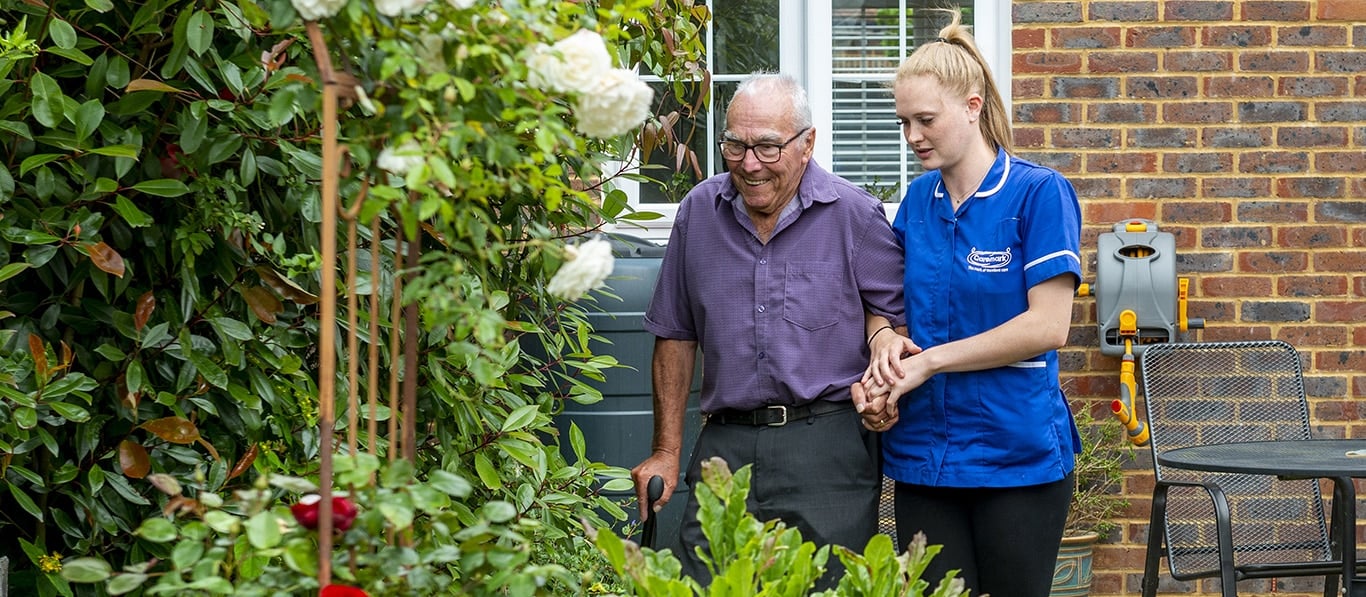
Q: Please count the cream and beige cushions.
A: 0